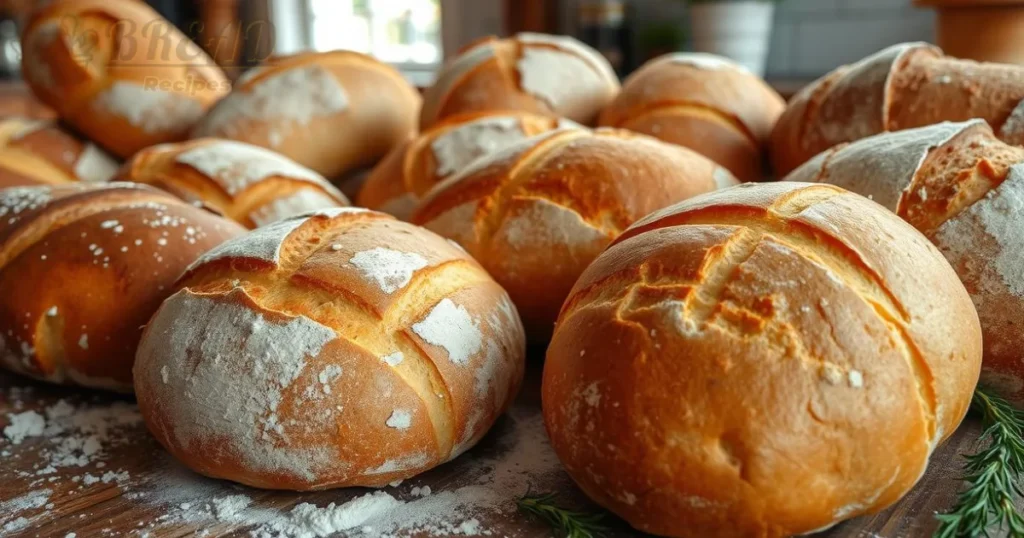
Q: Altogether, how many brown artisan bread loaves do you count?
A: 13